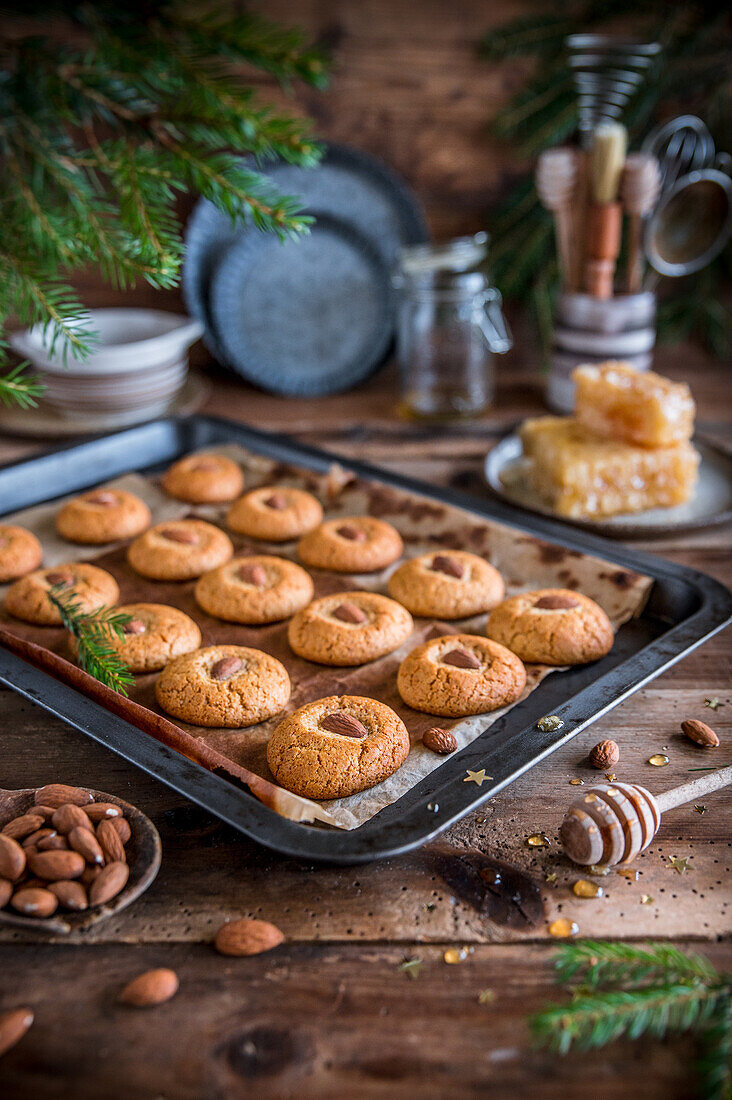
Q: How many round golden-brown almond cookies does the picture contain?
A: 15